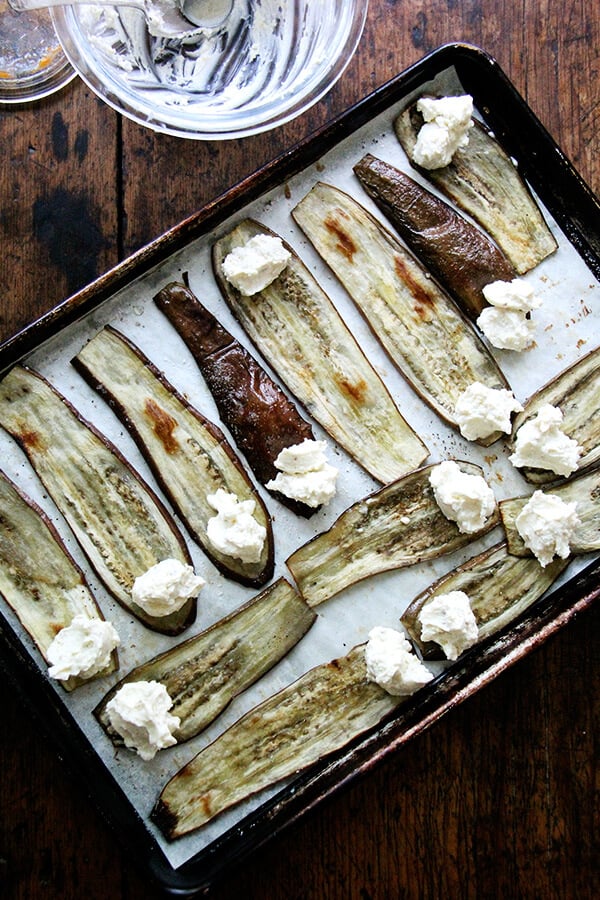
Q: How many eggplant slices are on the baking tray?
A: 14